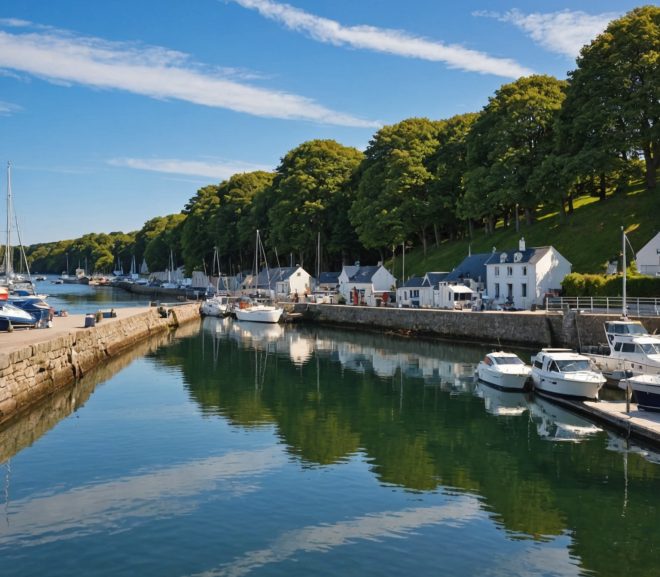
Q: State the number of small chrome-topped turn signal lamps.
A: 0